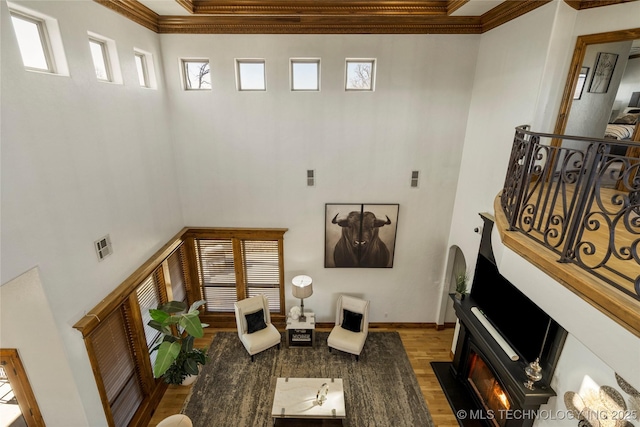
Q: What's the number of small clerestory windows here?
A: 7